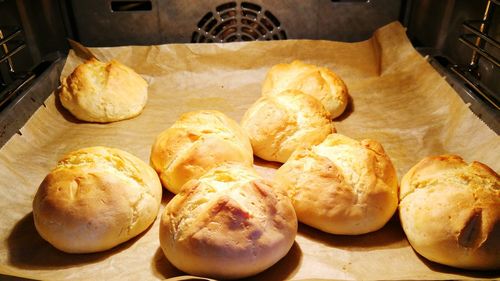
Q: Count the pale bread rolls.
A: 8